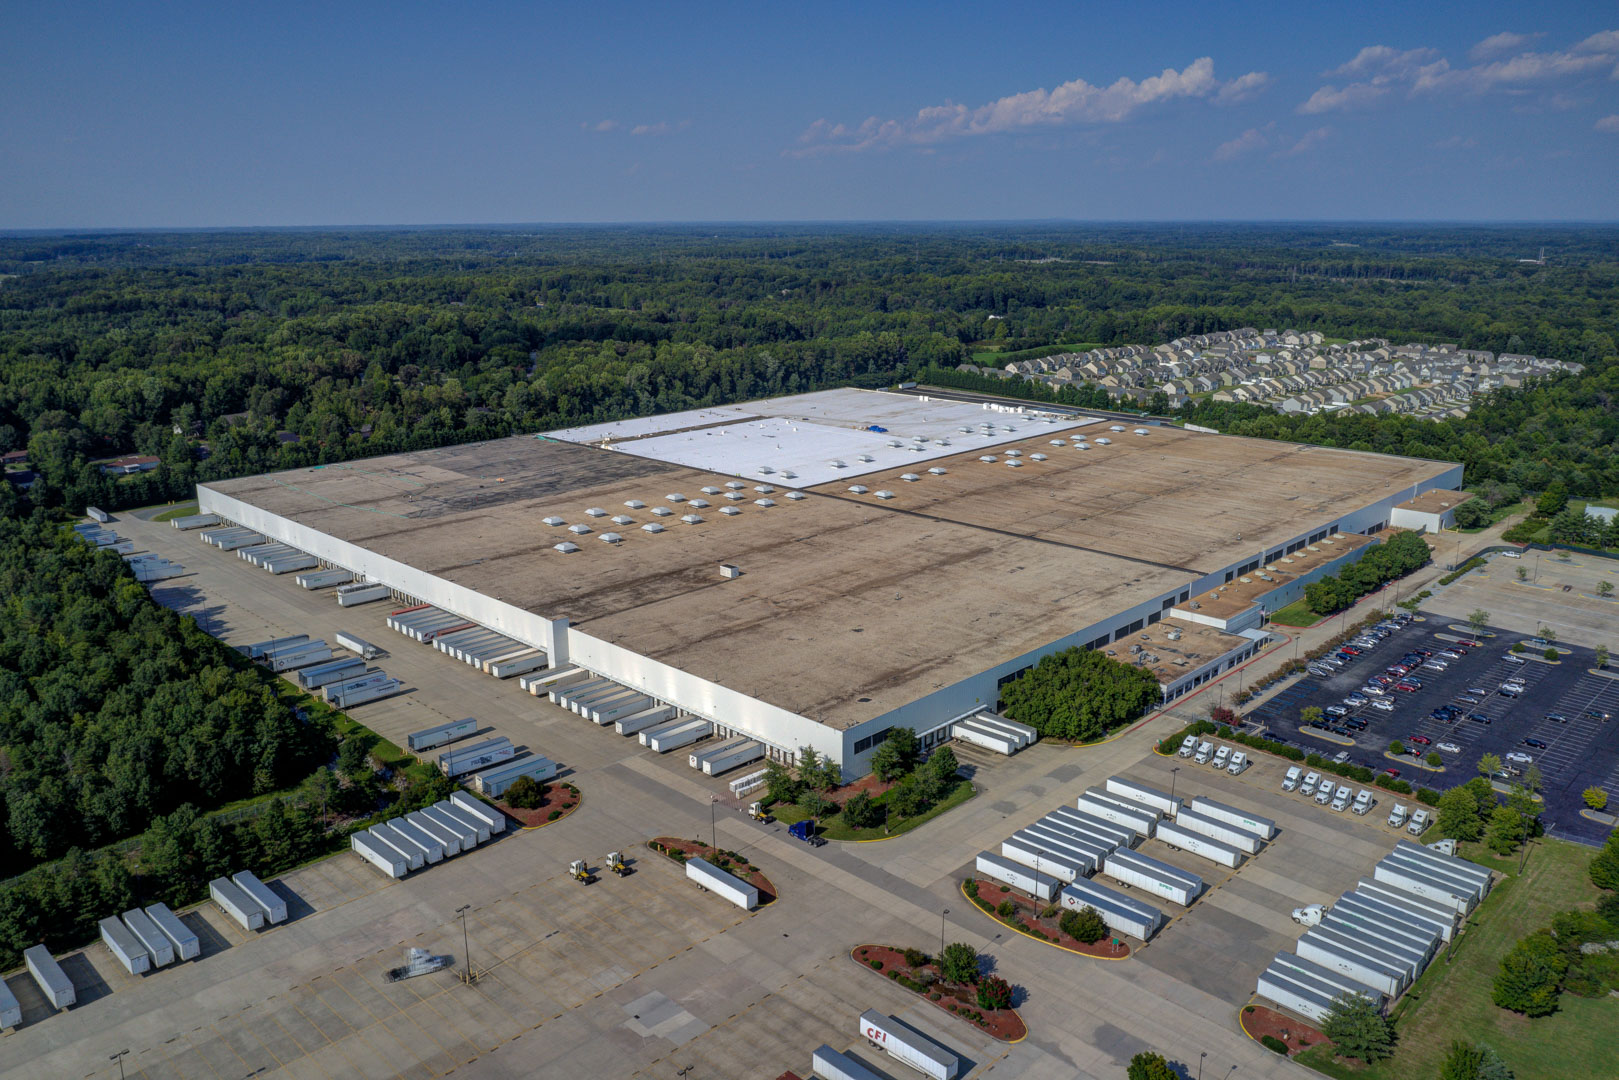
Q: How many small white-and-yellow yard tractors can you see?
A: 3